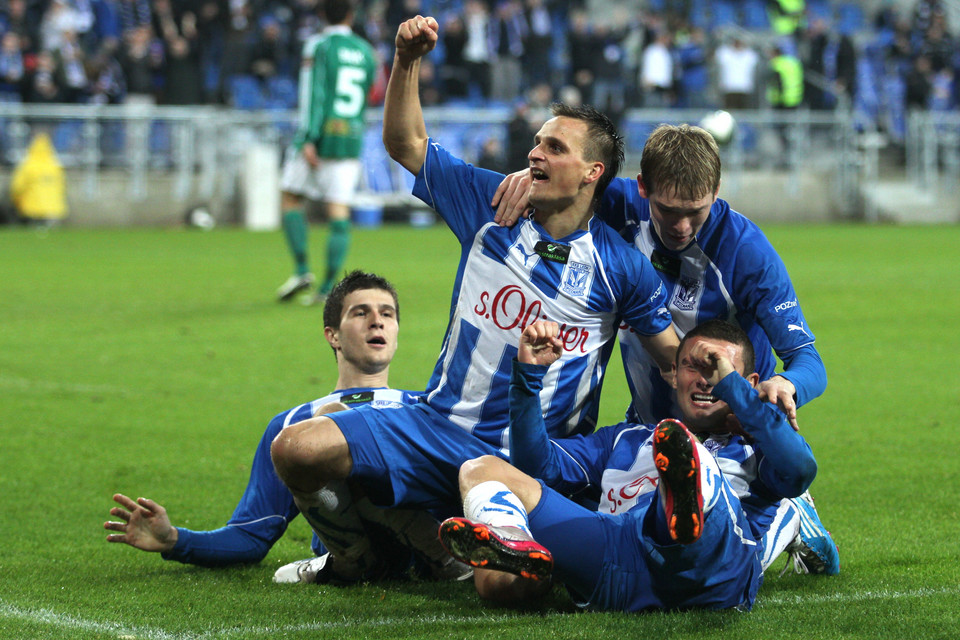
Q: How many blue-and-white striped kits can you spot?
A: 4